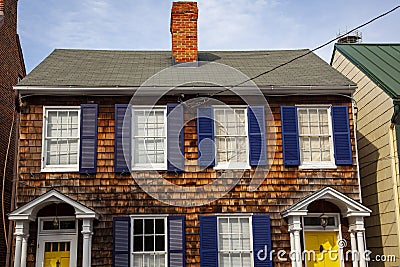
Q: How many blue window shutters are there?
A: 11